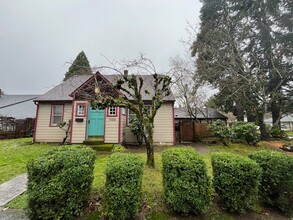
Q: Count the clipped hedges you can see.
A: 5